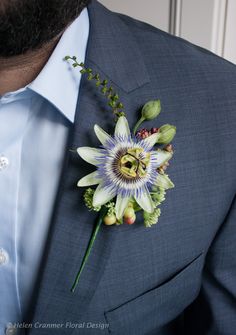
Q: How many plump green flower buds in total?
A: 2